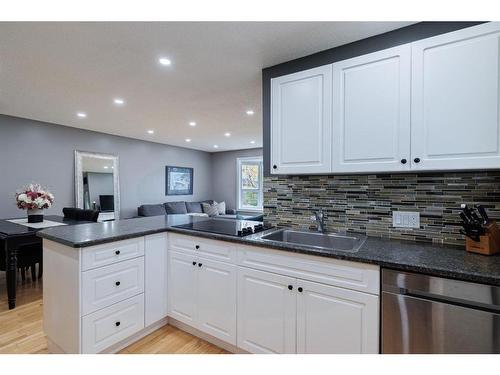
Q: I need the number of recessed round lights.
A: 10